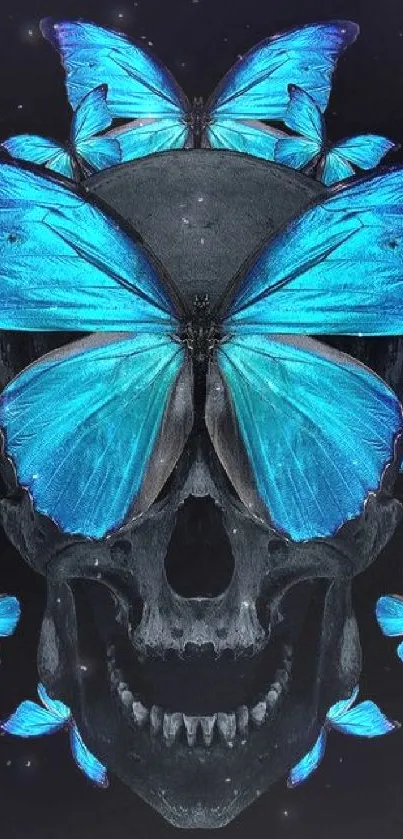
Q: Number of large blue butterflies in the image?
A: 2